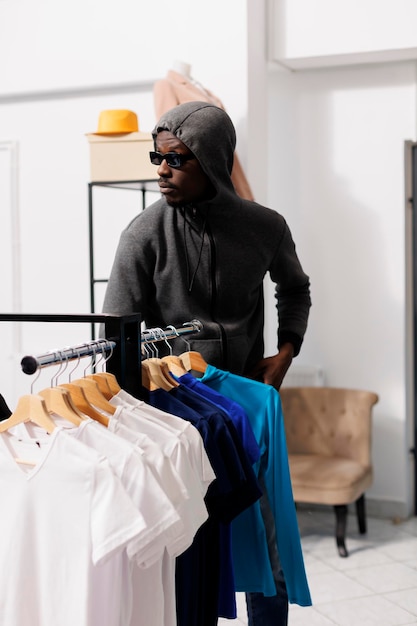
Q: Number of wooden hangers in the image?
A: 12